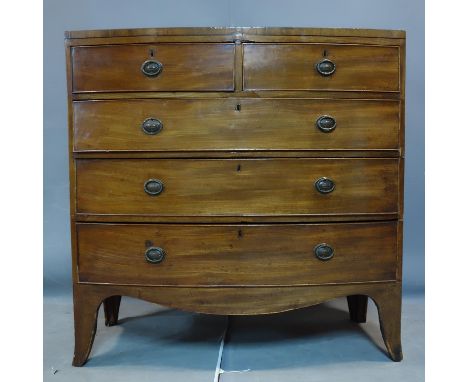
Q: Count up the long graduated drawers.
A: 3